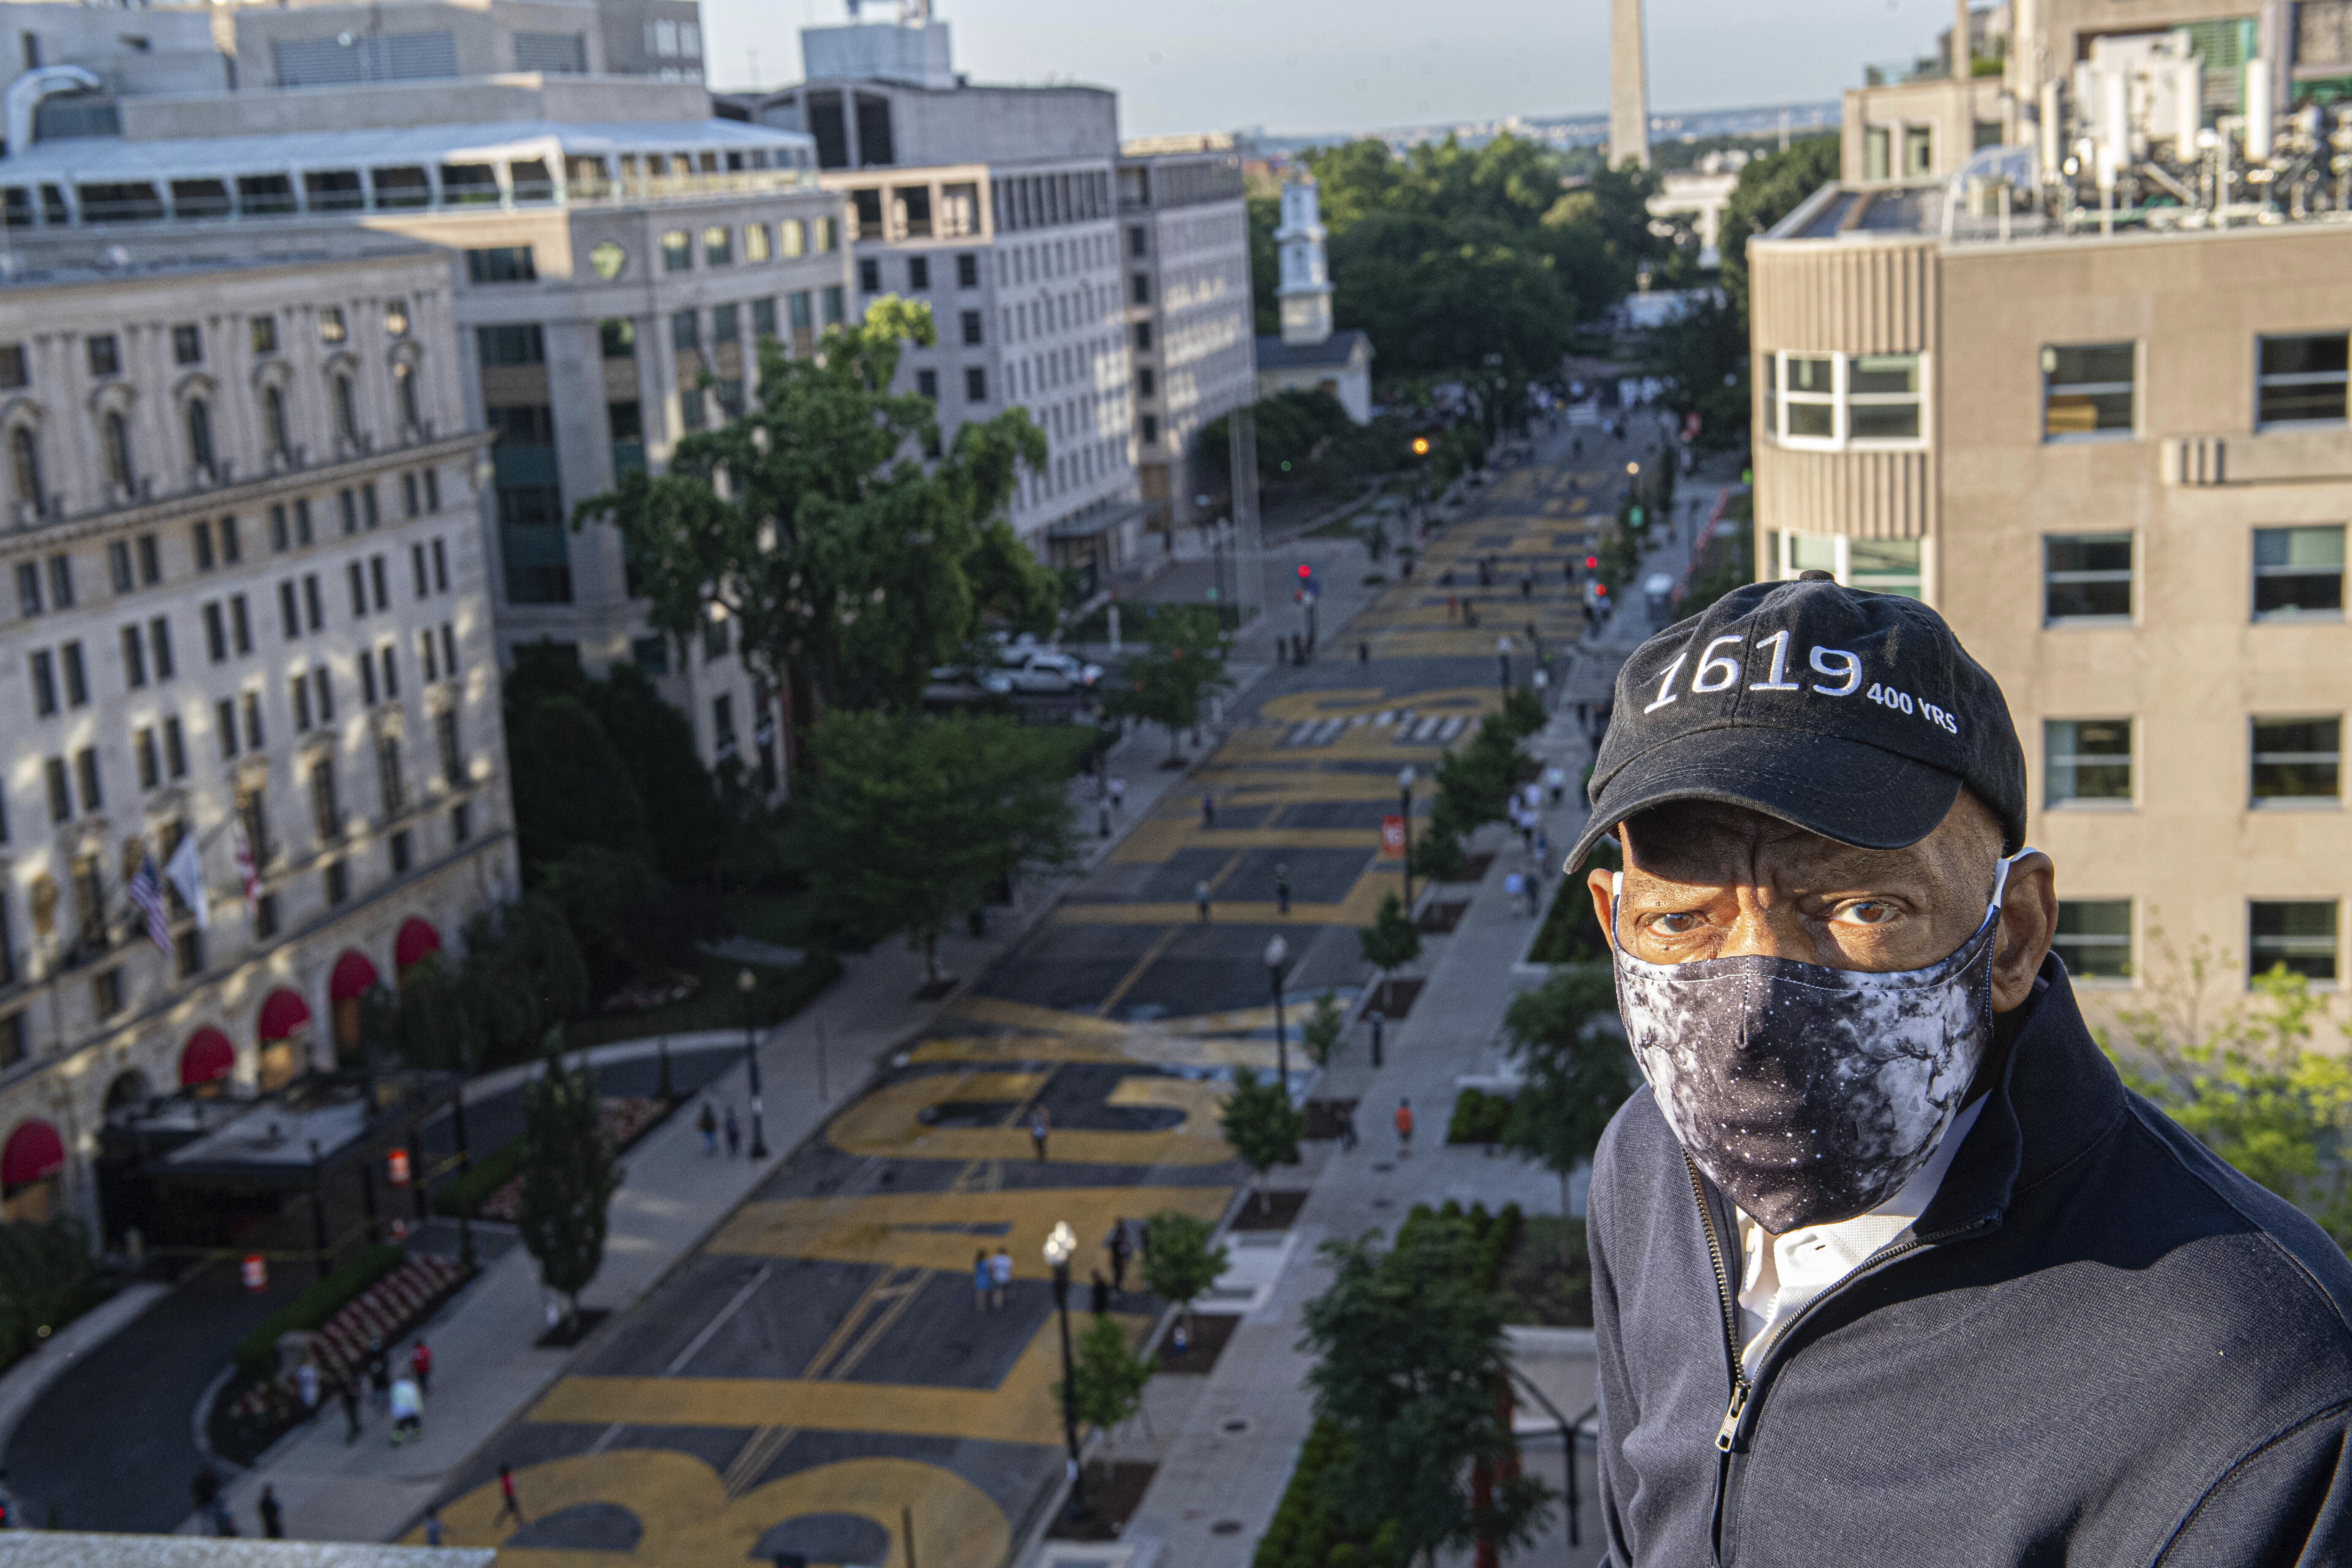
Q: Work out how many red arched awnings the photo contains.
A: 5